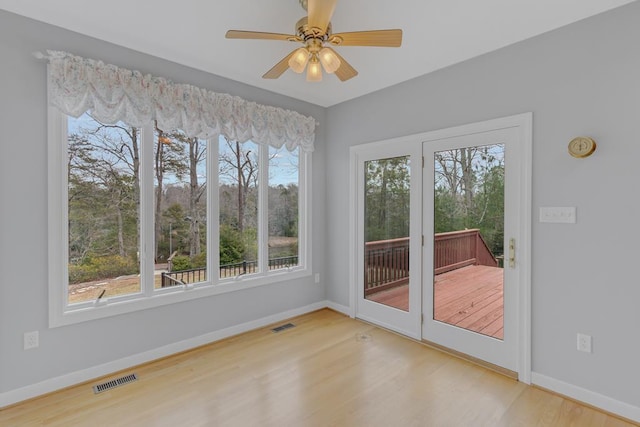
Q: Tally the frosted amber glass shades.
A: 3